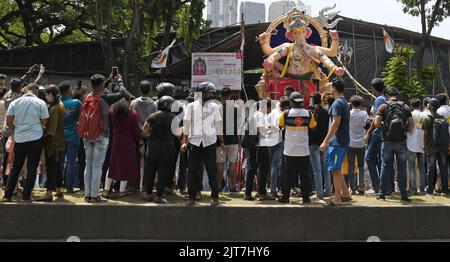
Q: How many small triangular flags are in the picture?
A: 2